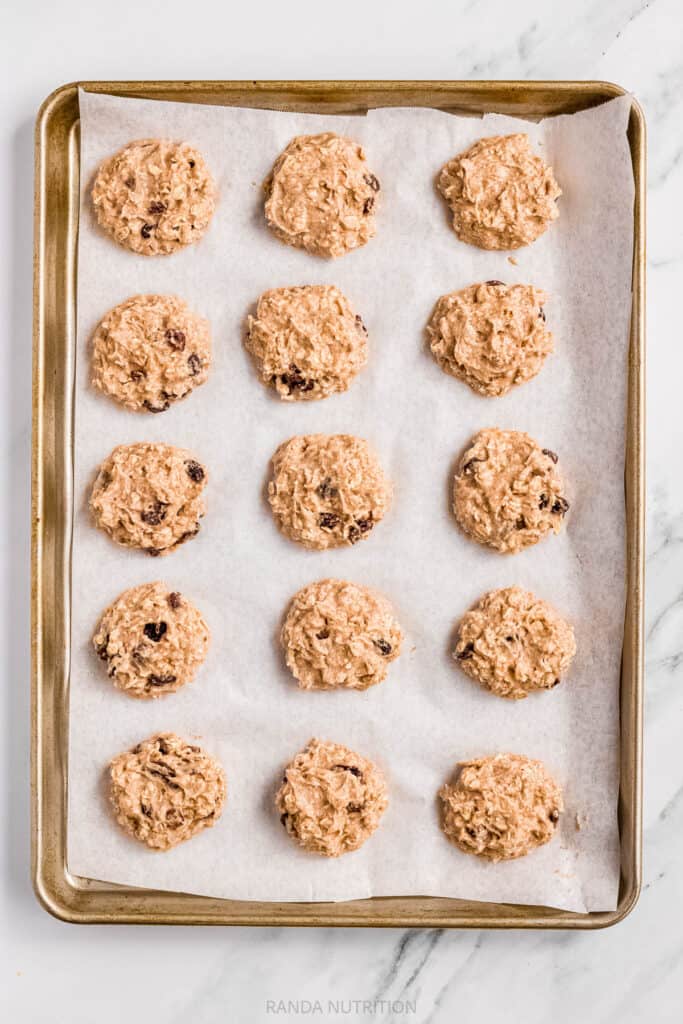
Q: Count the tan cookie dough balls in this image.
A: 15